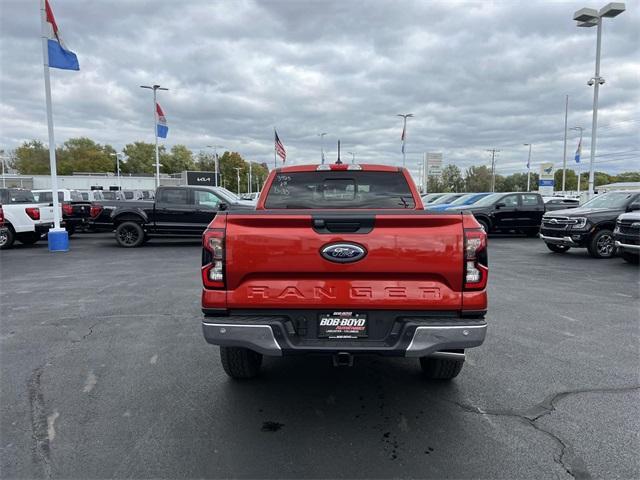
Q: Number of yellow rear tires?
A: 0